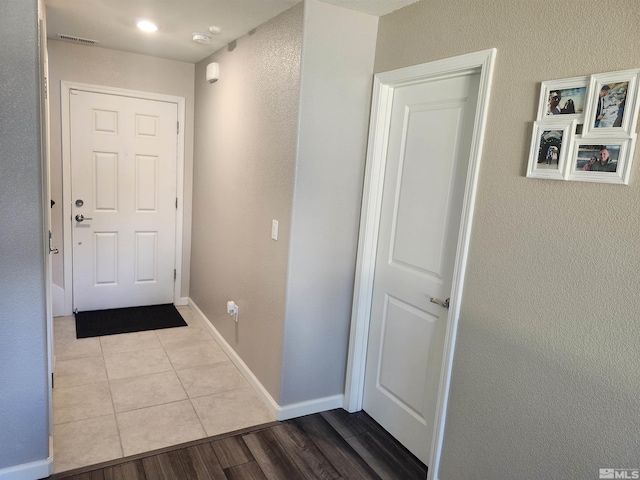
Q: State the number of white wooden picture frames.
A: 4